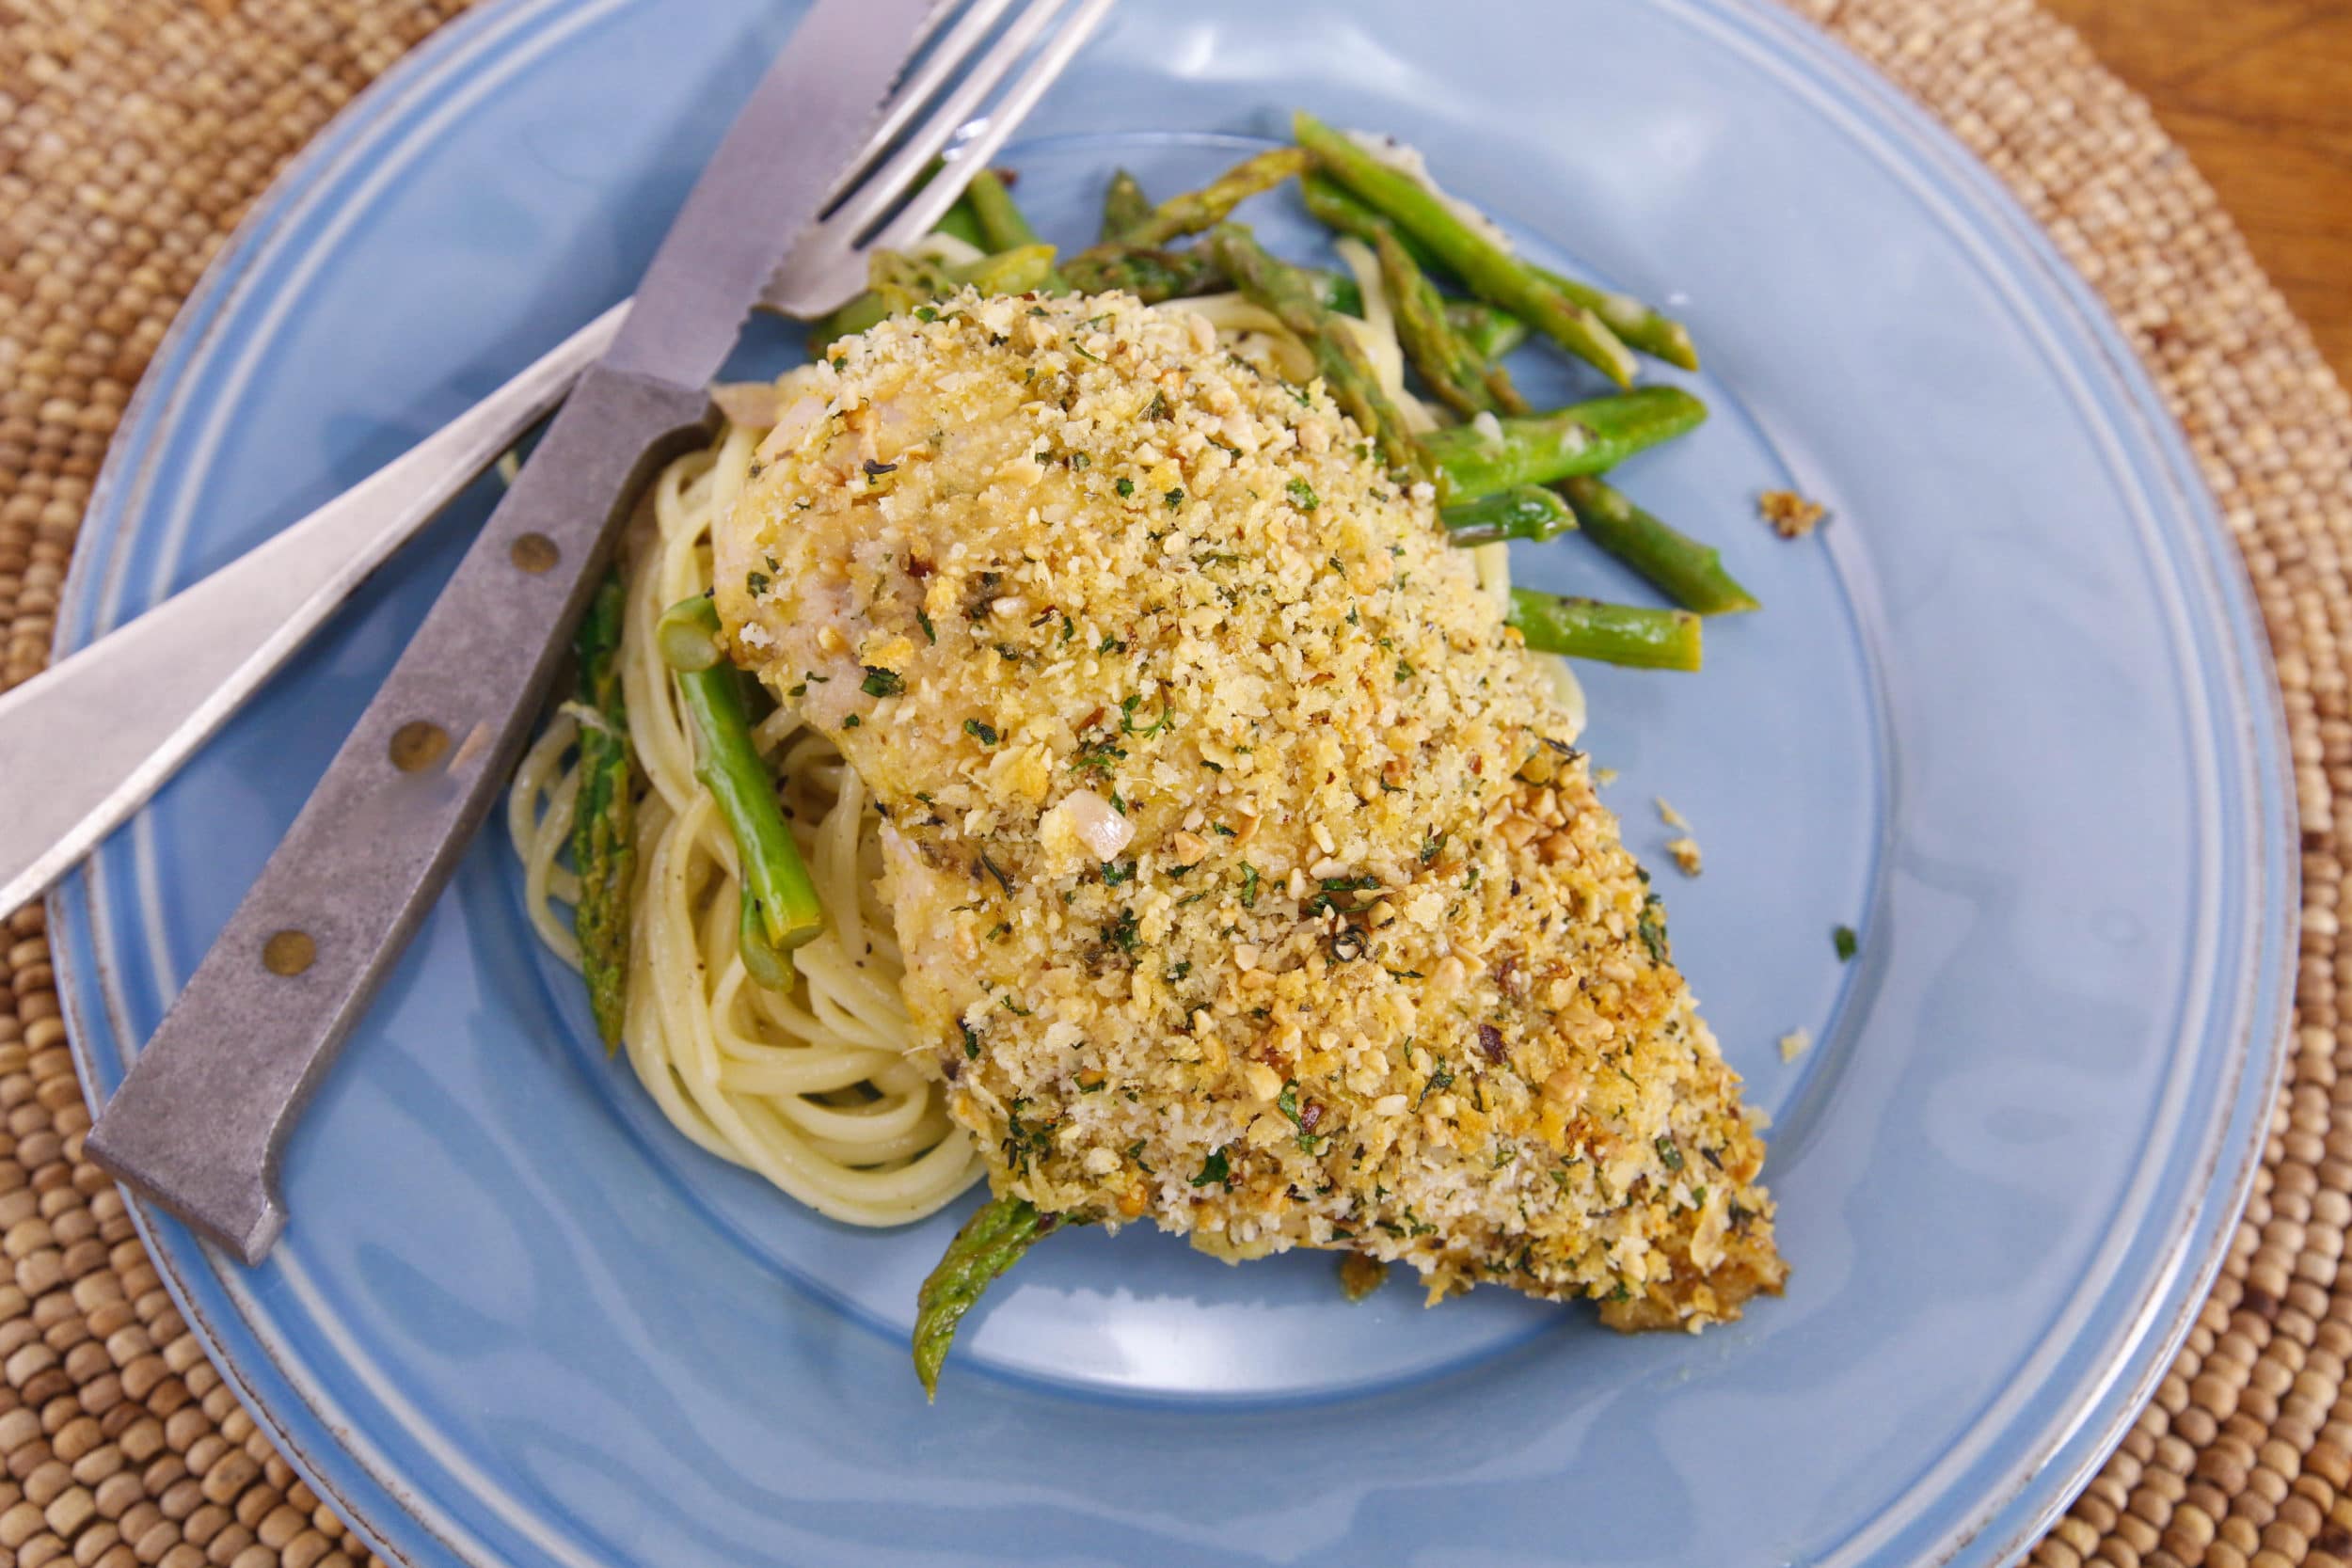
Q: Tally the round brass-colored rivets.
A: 3